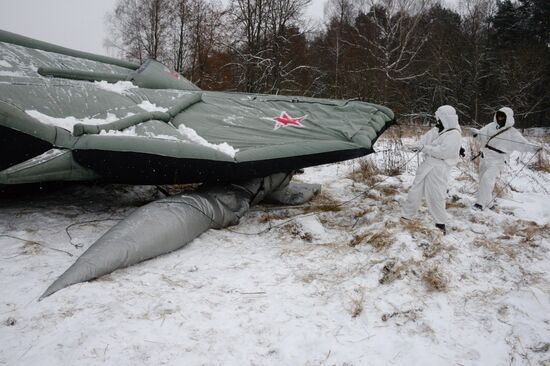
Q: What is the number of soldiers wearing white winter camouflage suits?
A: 2